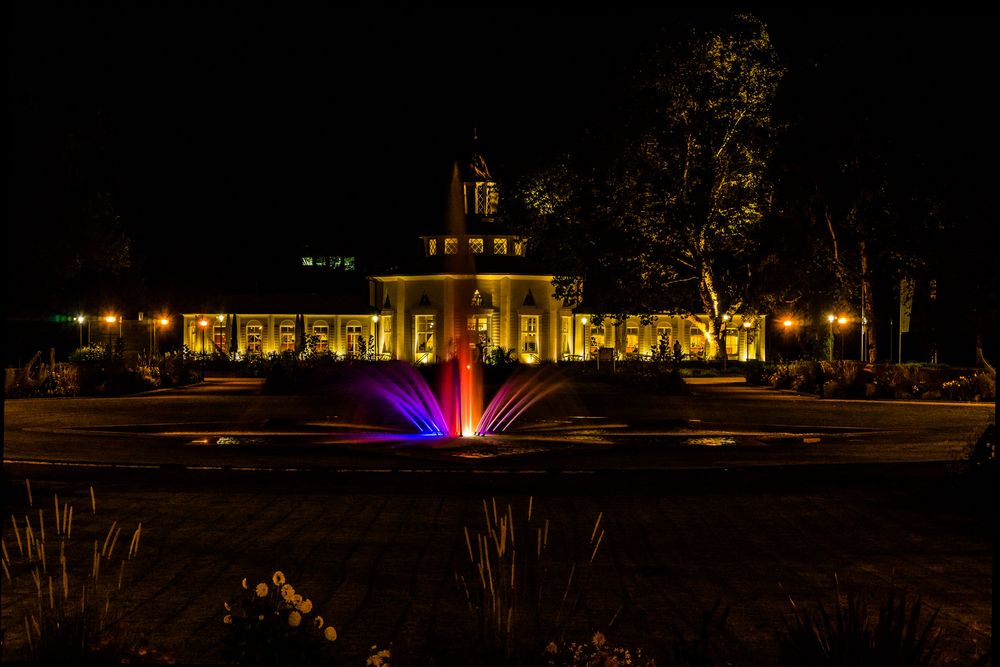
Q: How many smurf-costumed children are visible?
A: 0